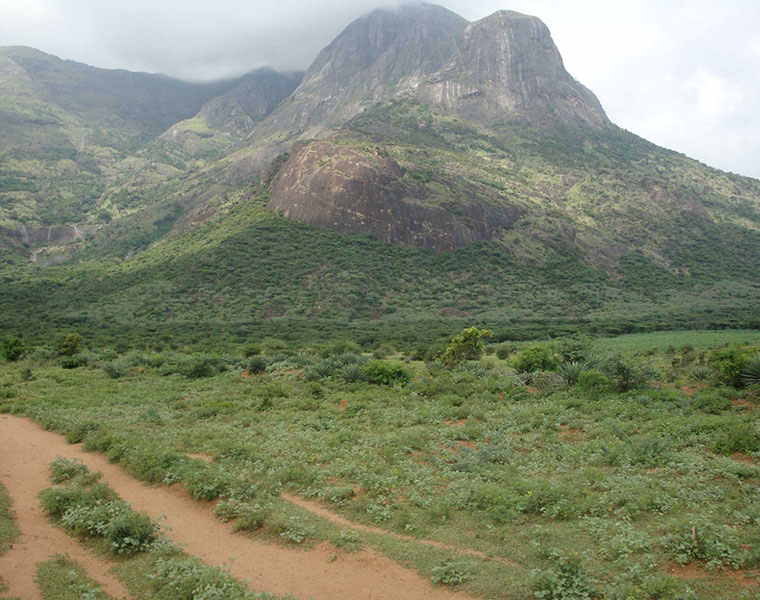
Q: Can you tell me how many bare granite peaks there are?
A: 2